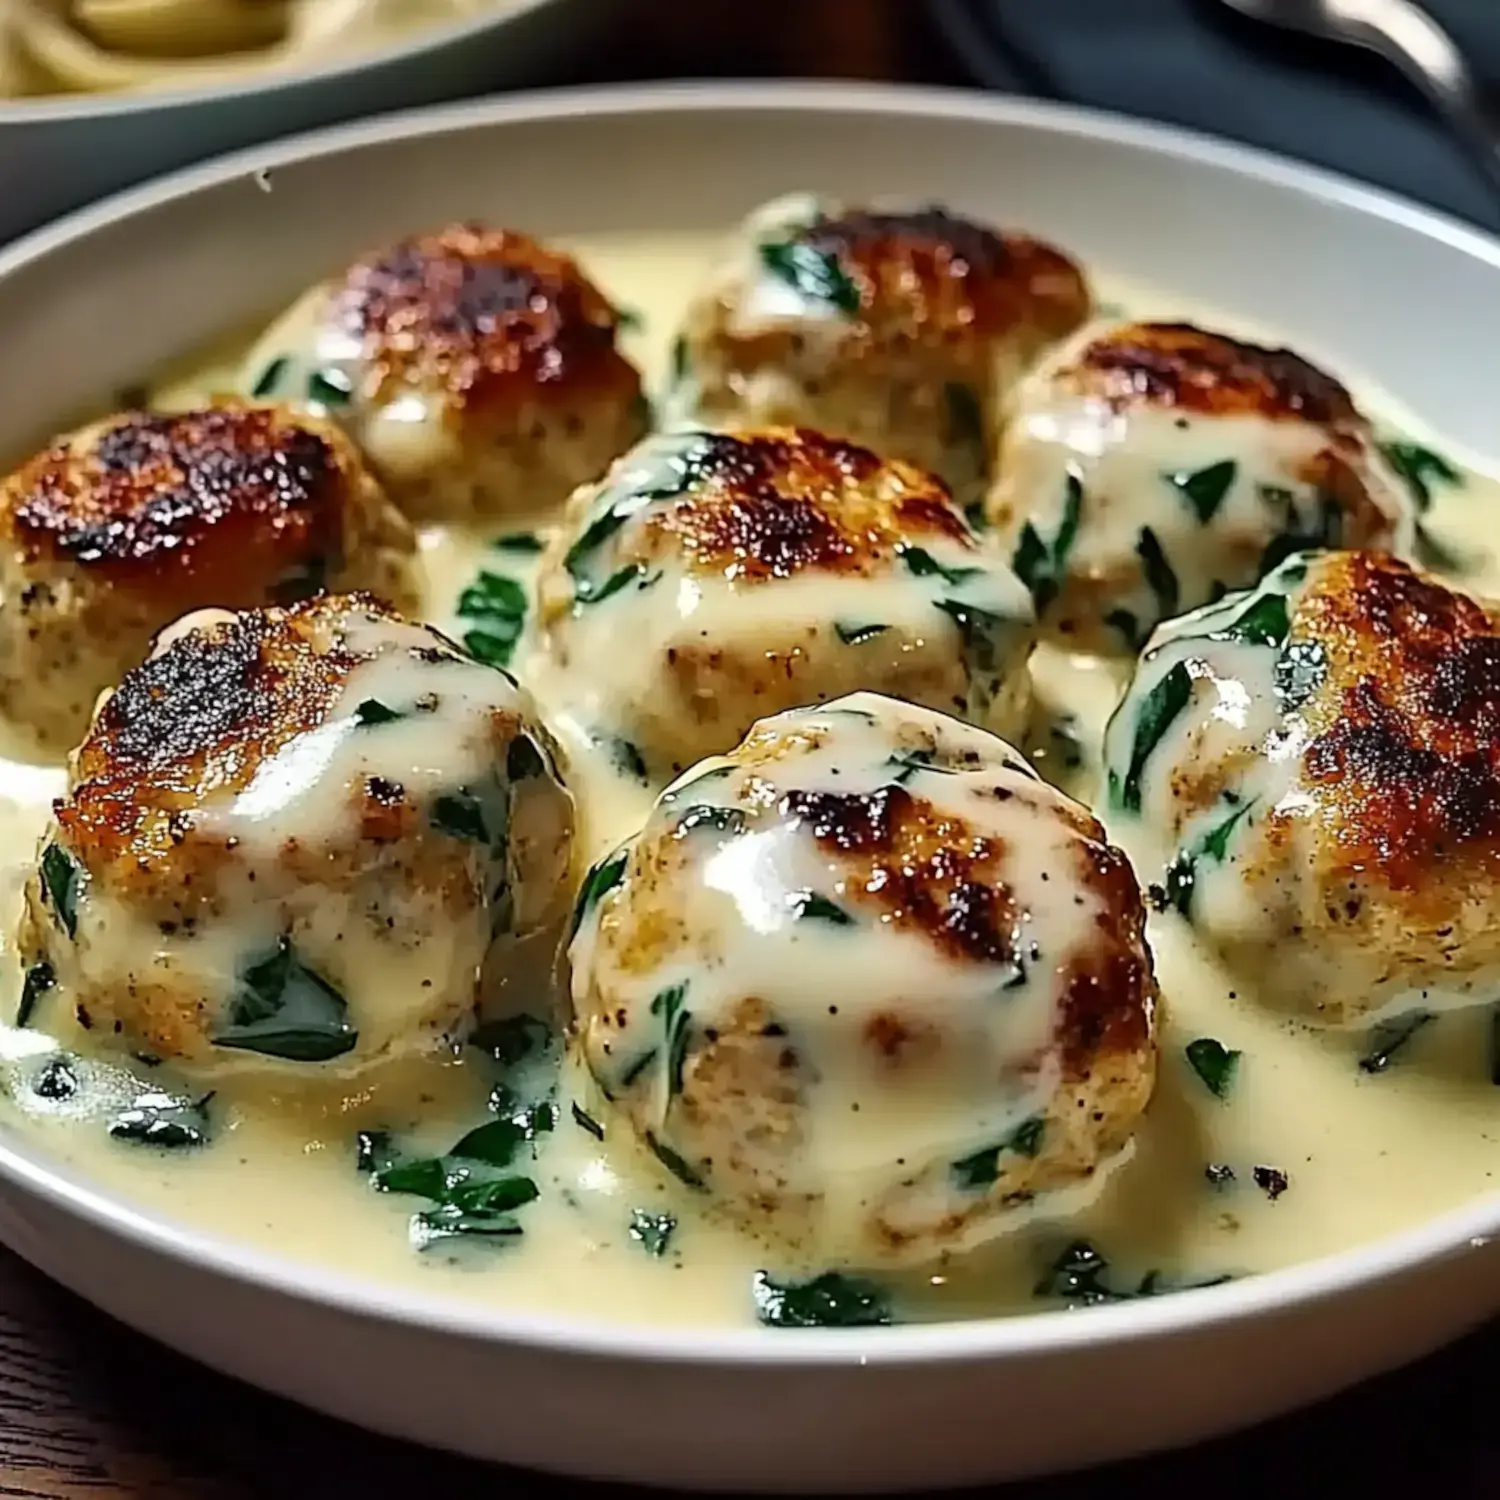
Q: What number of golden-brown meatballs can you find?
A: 8